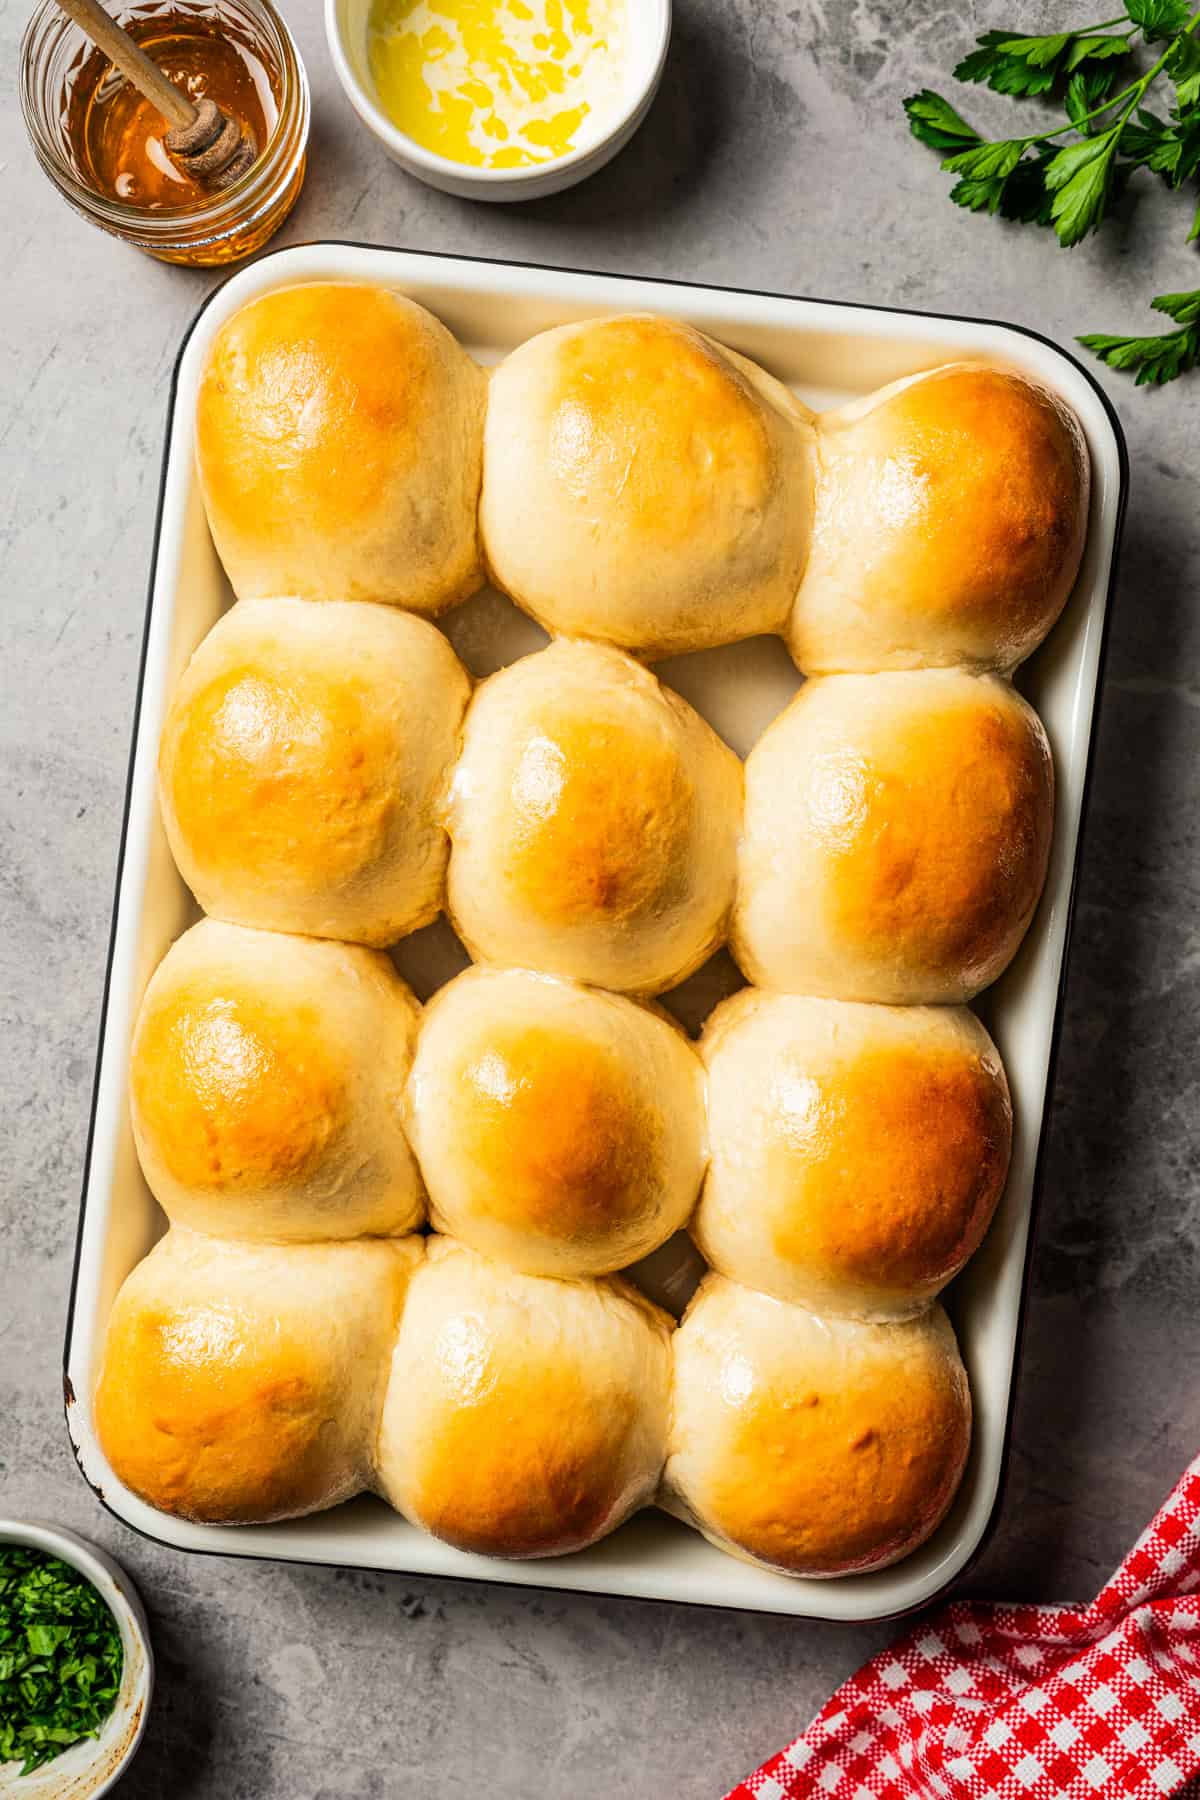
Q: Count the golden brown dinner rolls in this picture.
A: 12